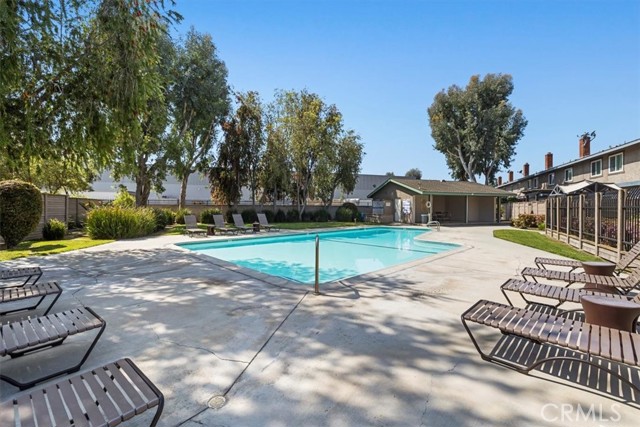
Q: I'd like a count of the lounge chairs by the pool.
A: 12